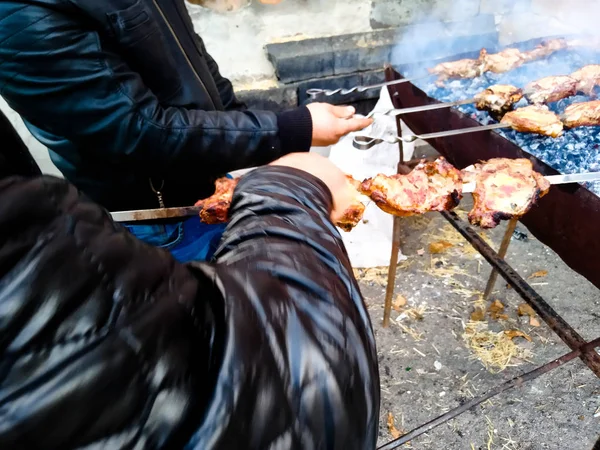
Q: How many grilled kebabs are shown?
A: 4